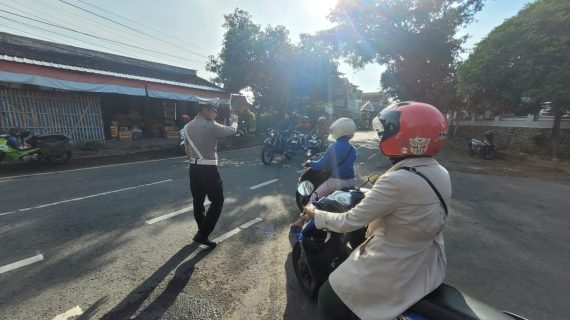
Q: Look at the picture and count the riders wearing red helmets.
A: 1